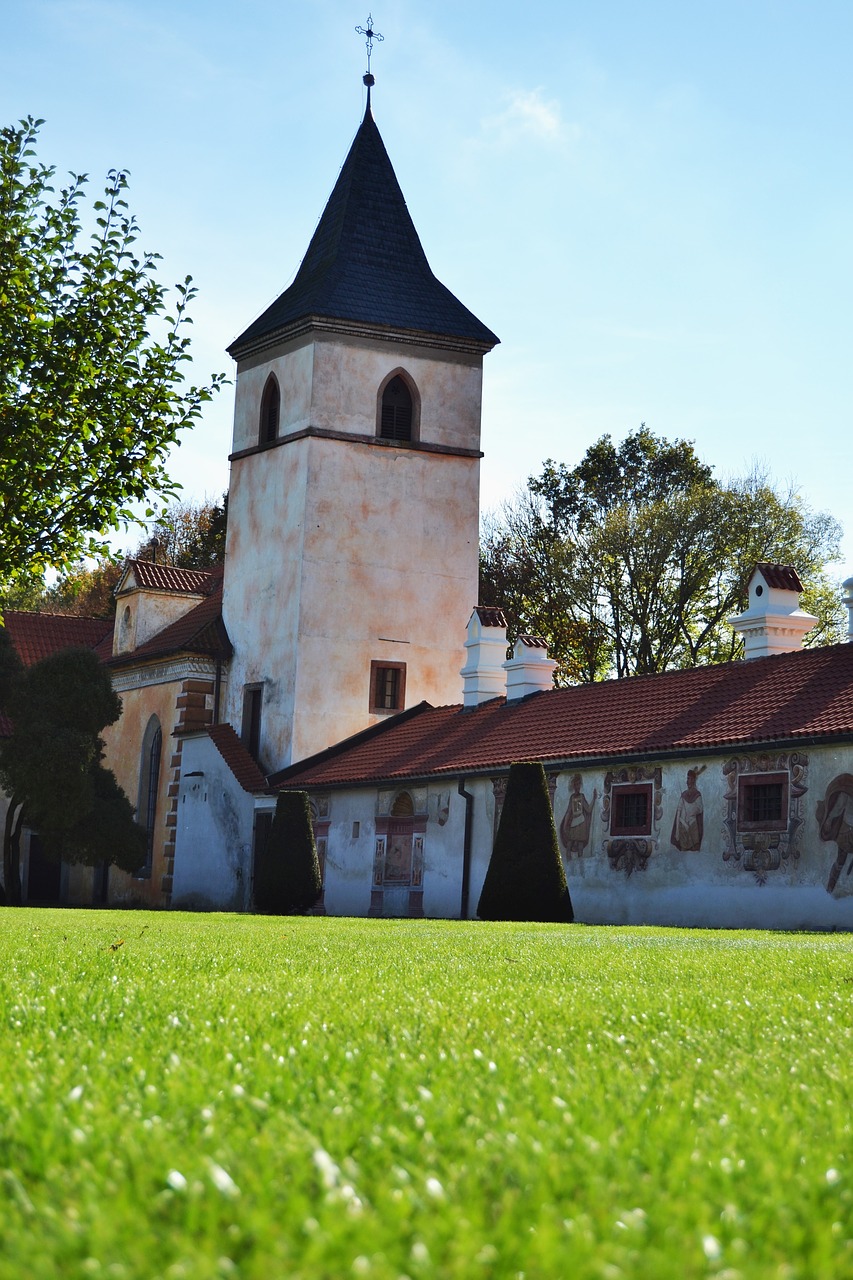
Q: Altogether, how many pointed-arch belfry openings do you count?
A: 2